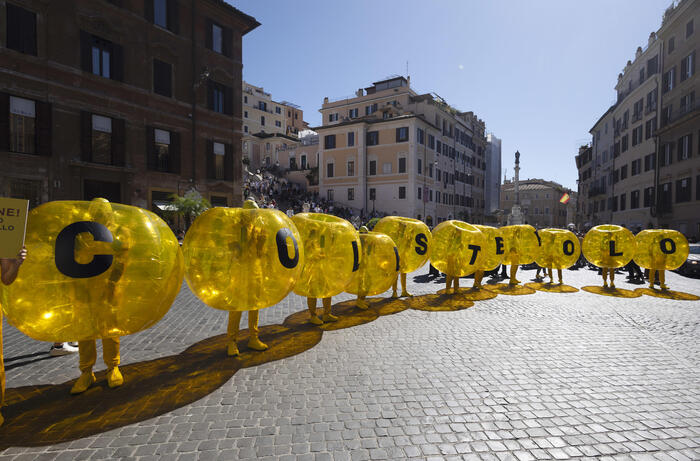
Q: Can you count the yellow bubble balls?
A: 11